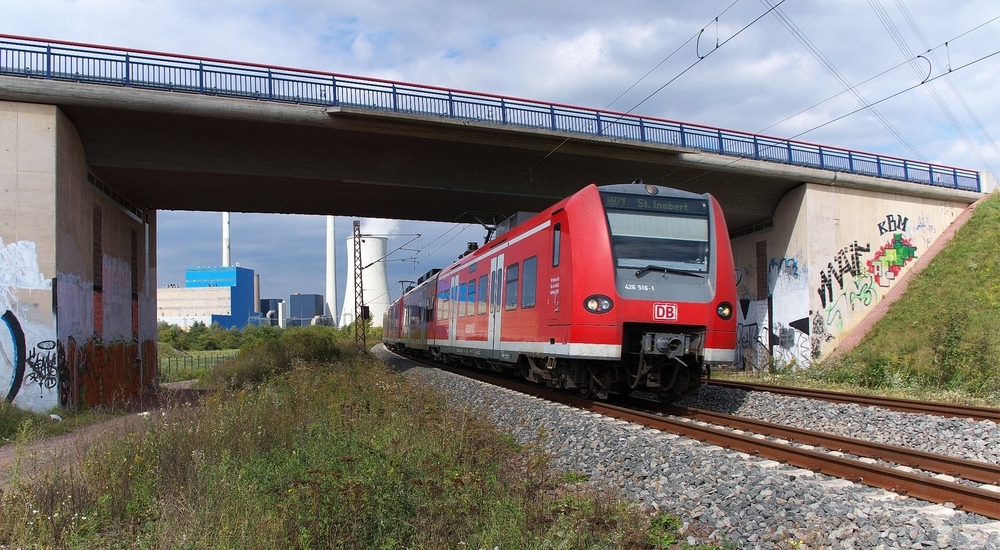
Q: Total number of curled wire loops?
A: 2